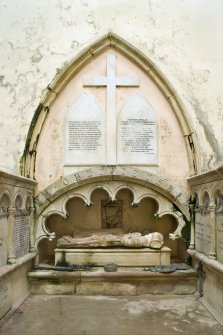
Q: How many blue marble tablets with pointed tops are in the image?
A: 0